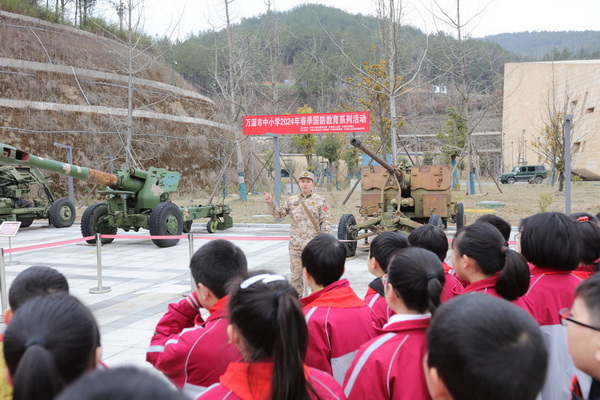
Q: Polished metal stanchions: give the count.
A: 3